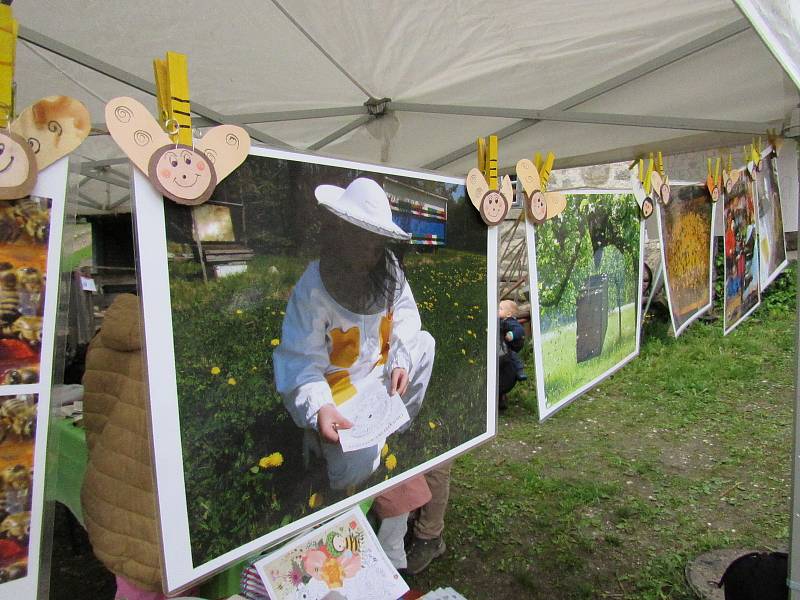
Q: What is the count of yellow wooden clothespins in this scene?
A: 11